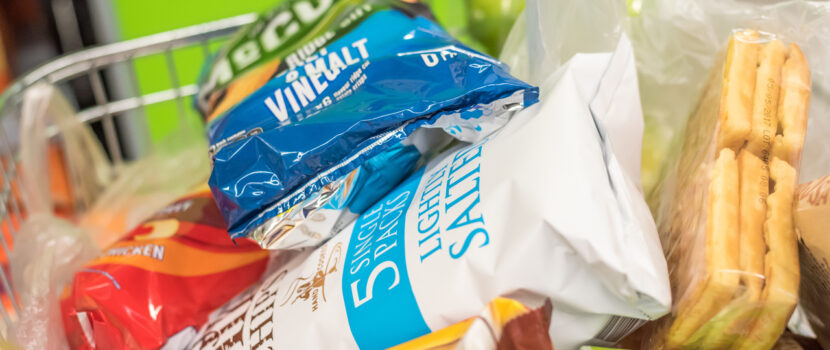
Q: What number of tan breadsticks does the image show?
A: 6